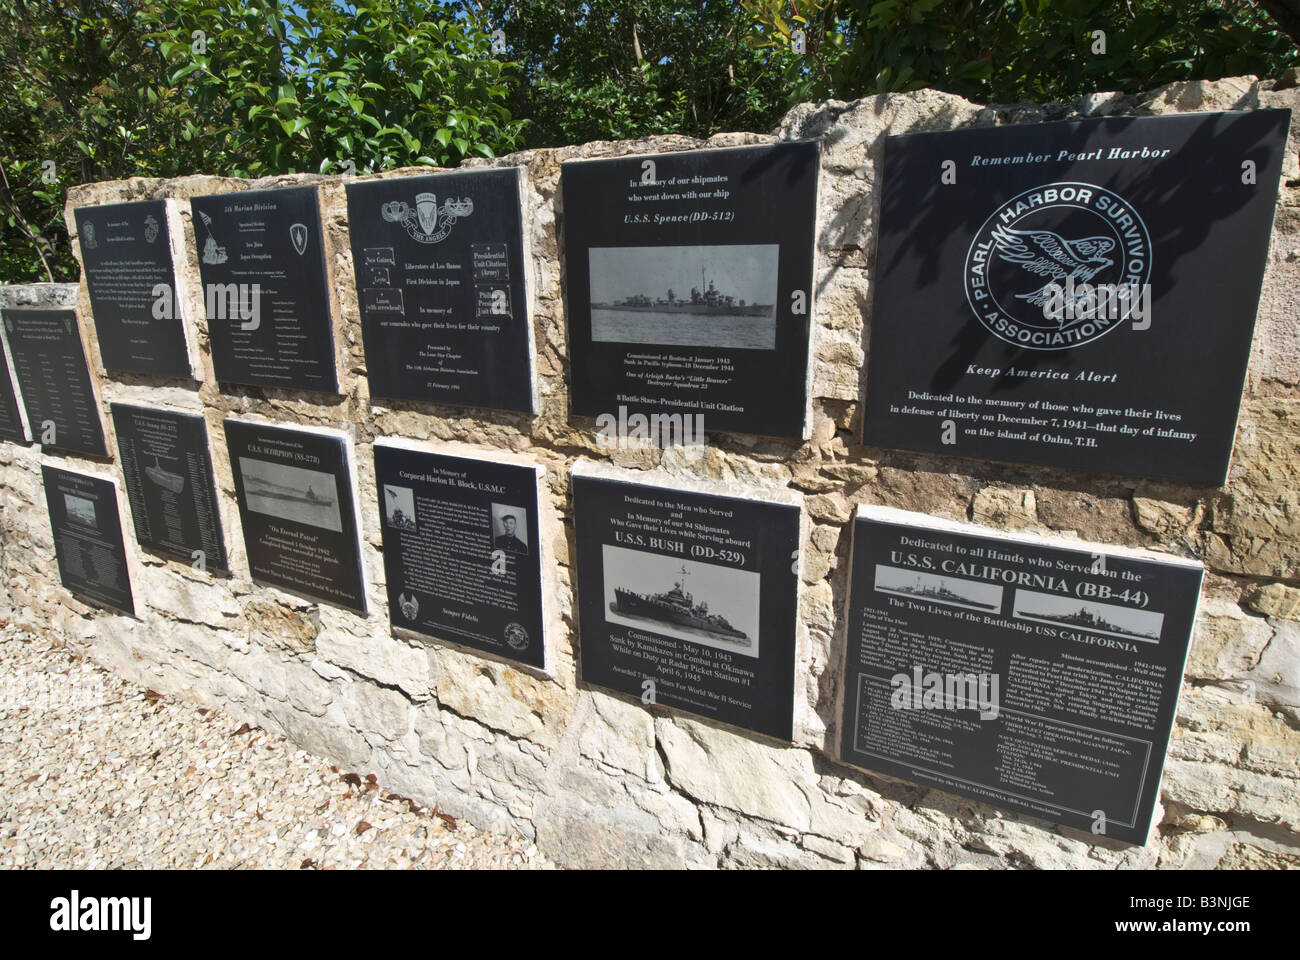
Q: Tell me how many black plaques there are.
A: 13